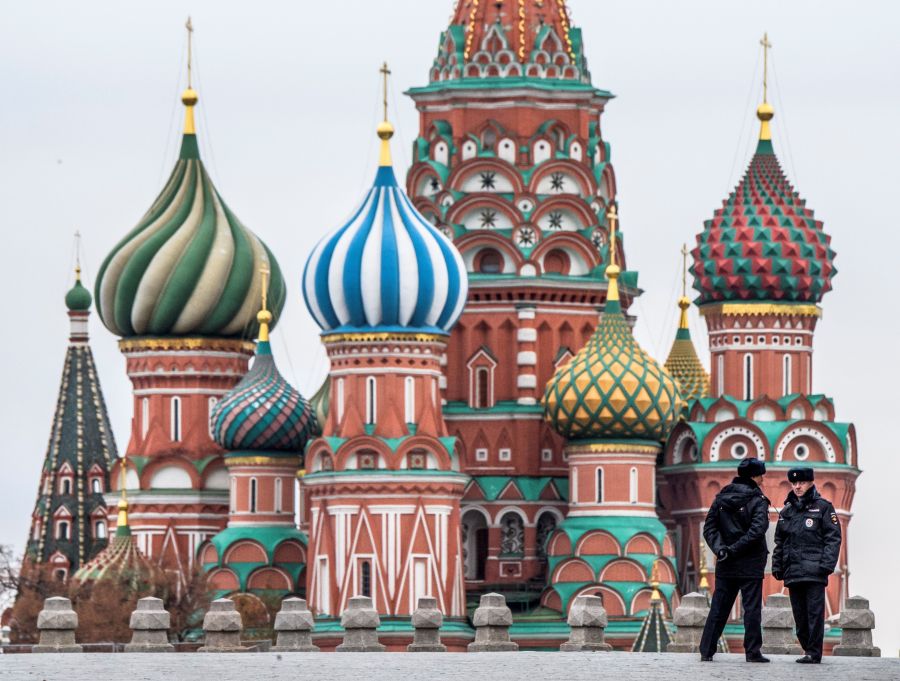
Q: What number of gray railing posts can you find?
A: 11